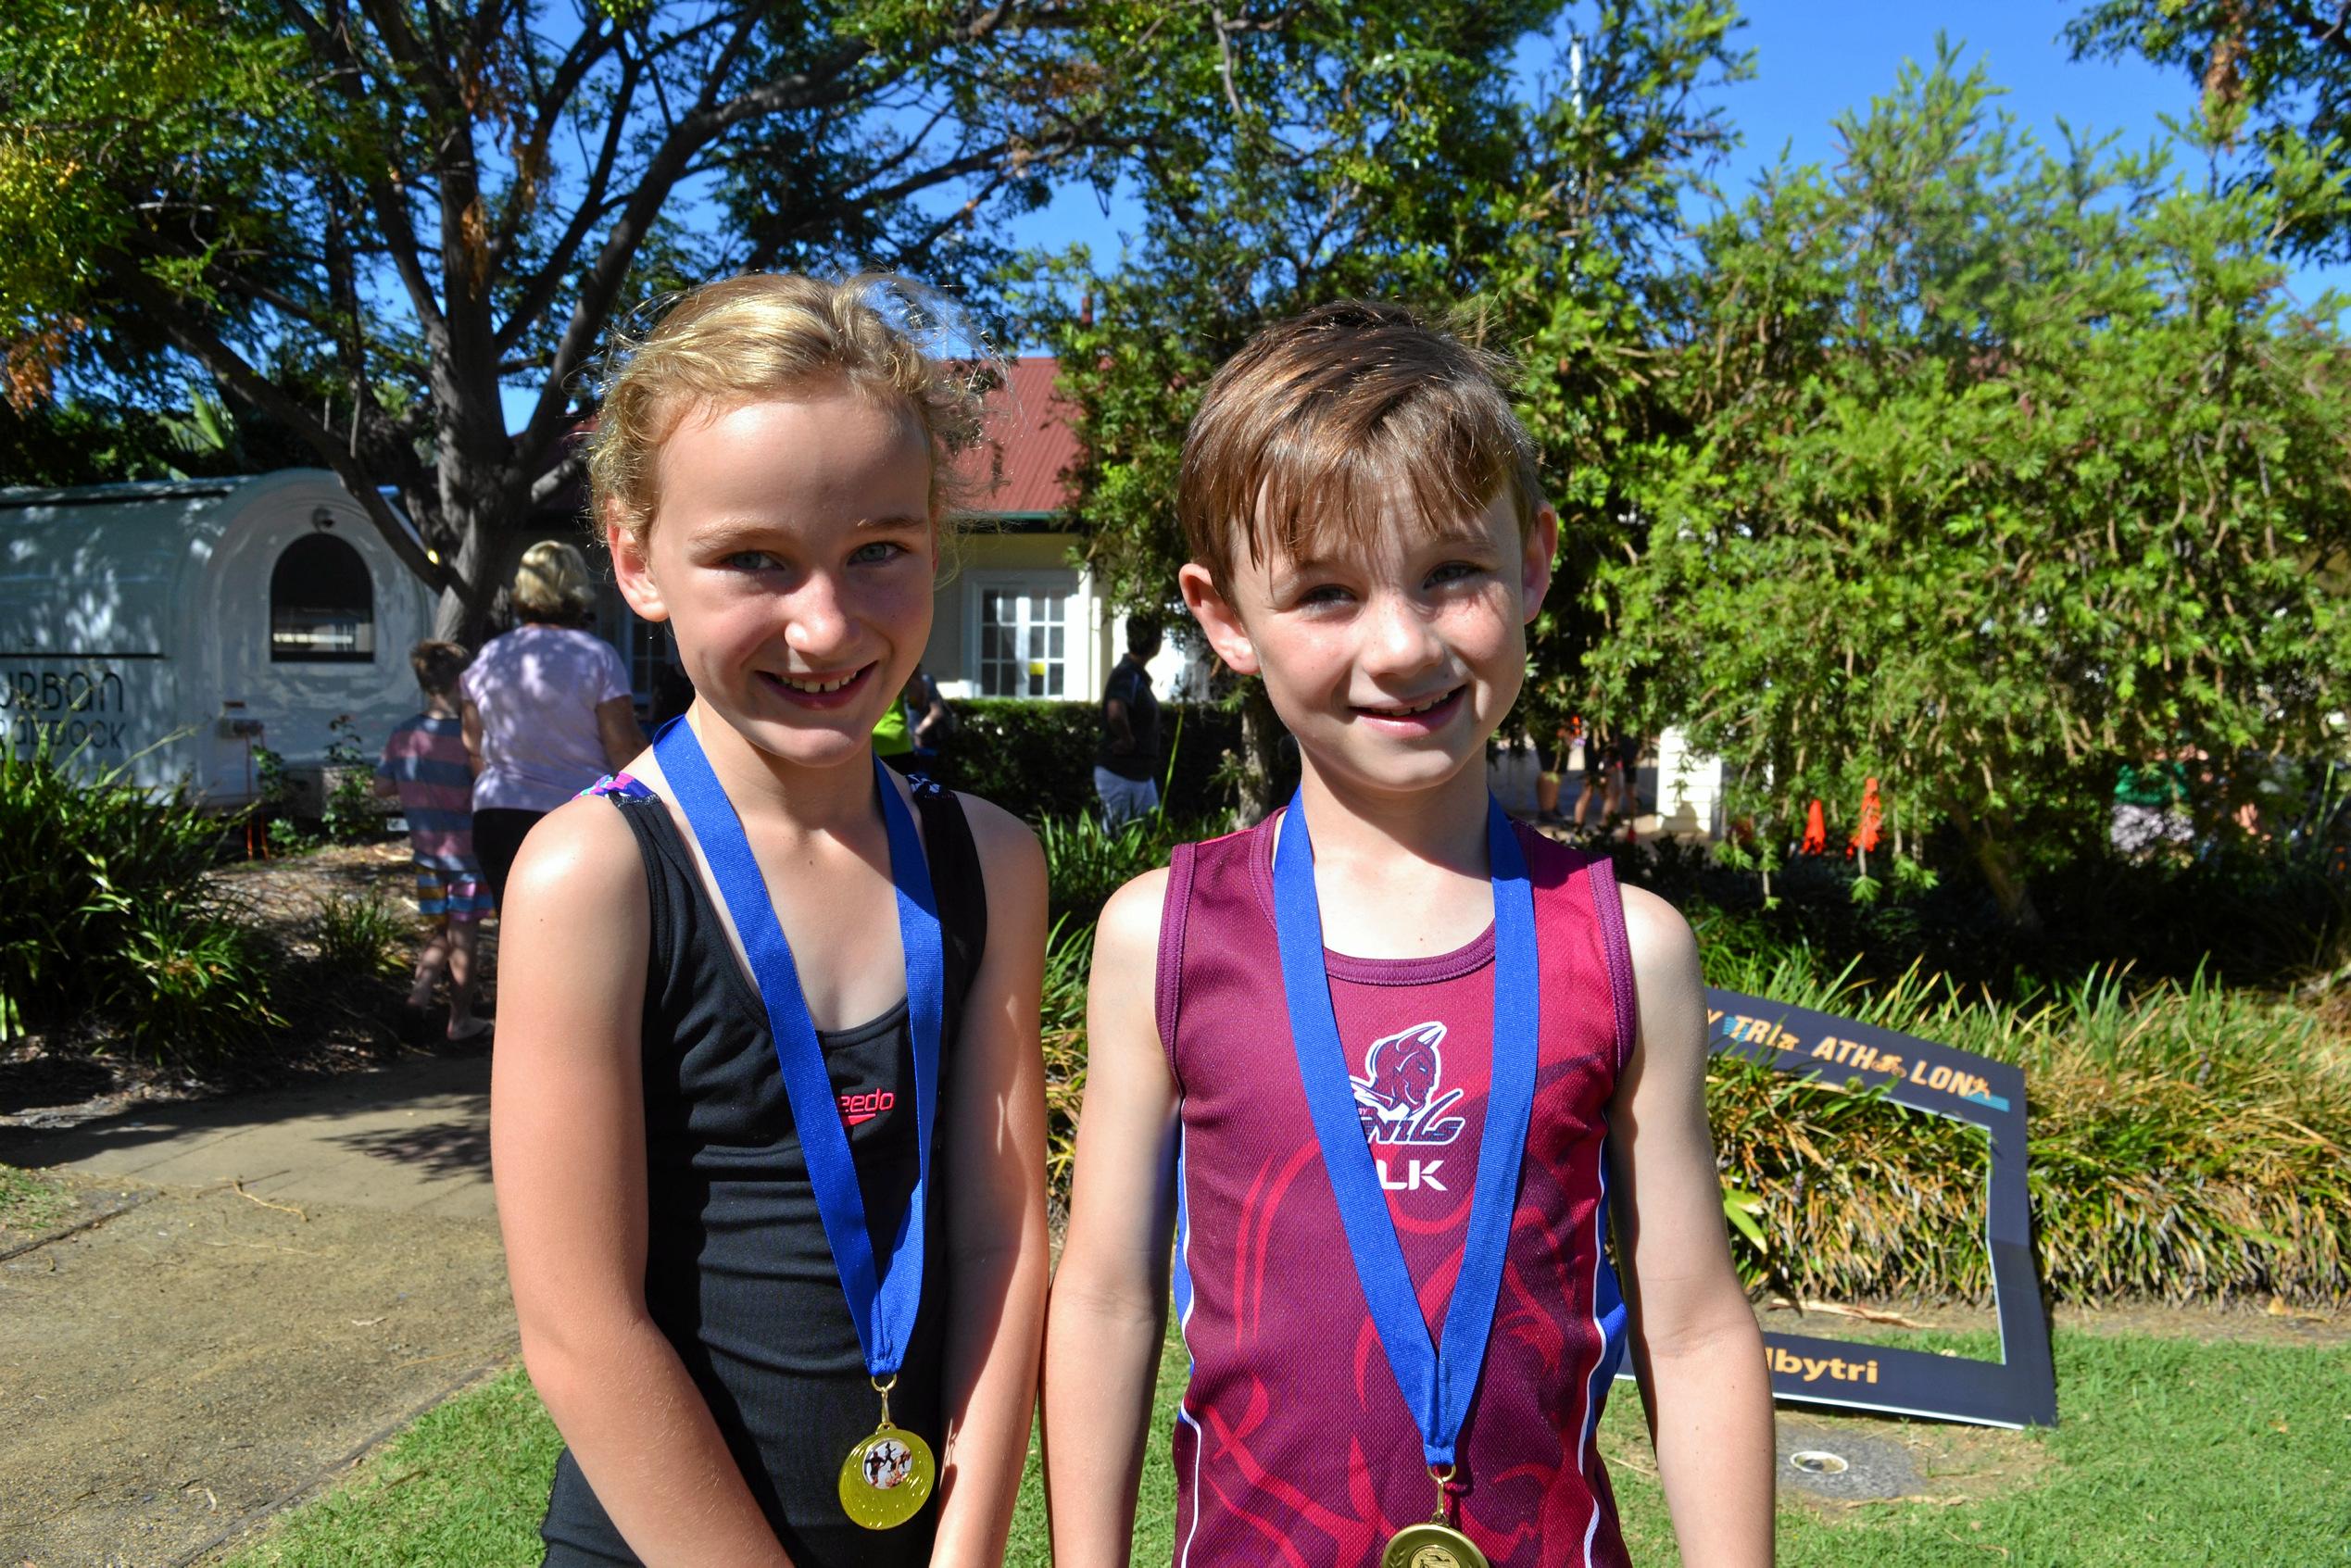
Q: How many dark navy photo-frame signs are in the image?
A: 1